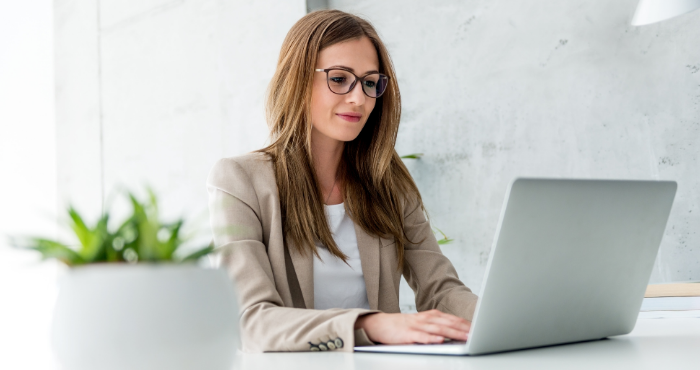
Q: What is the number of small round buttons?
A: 4